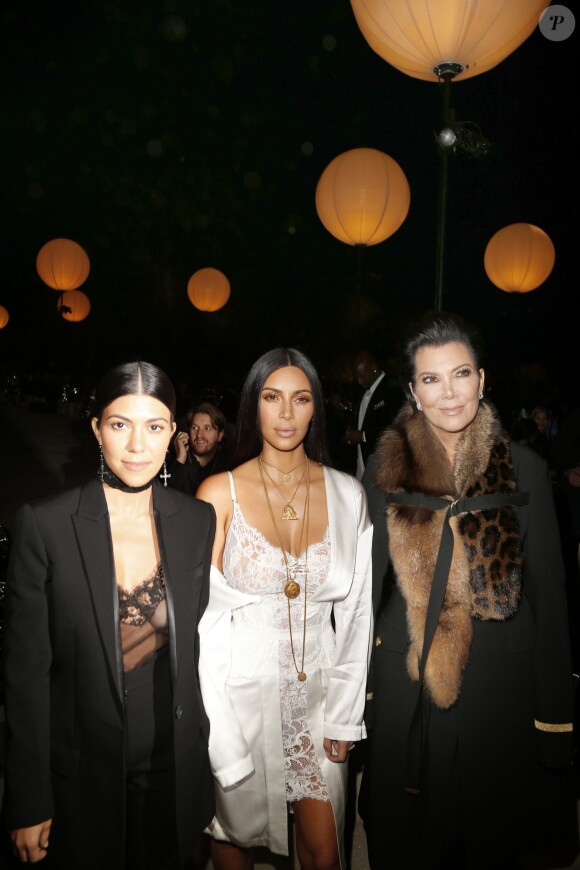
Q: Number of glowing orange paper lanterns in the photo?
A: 7